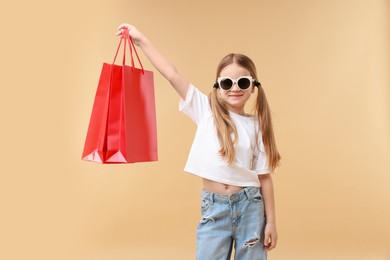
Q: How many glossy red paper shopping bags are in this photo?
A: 2